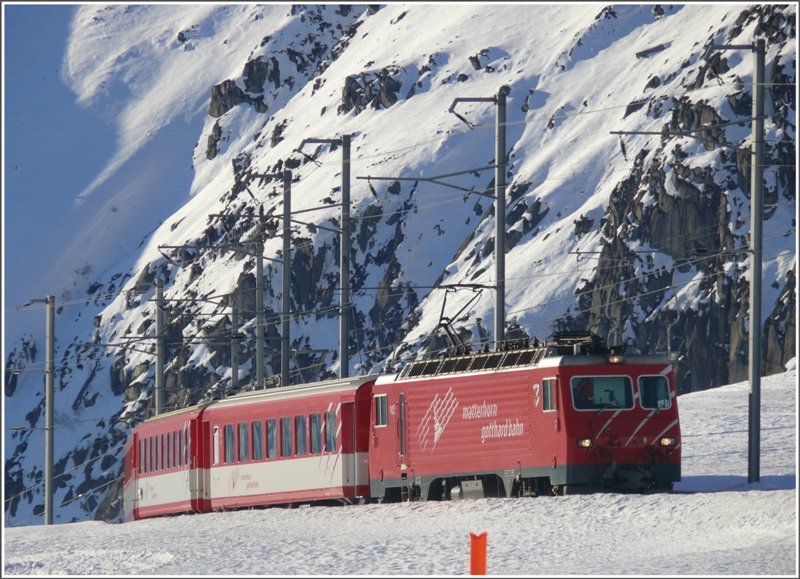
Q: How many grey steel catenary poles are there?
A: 8